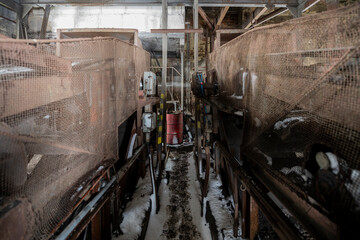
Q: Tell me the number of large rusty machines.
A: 2